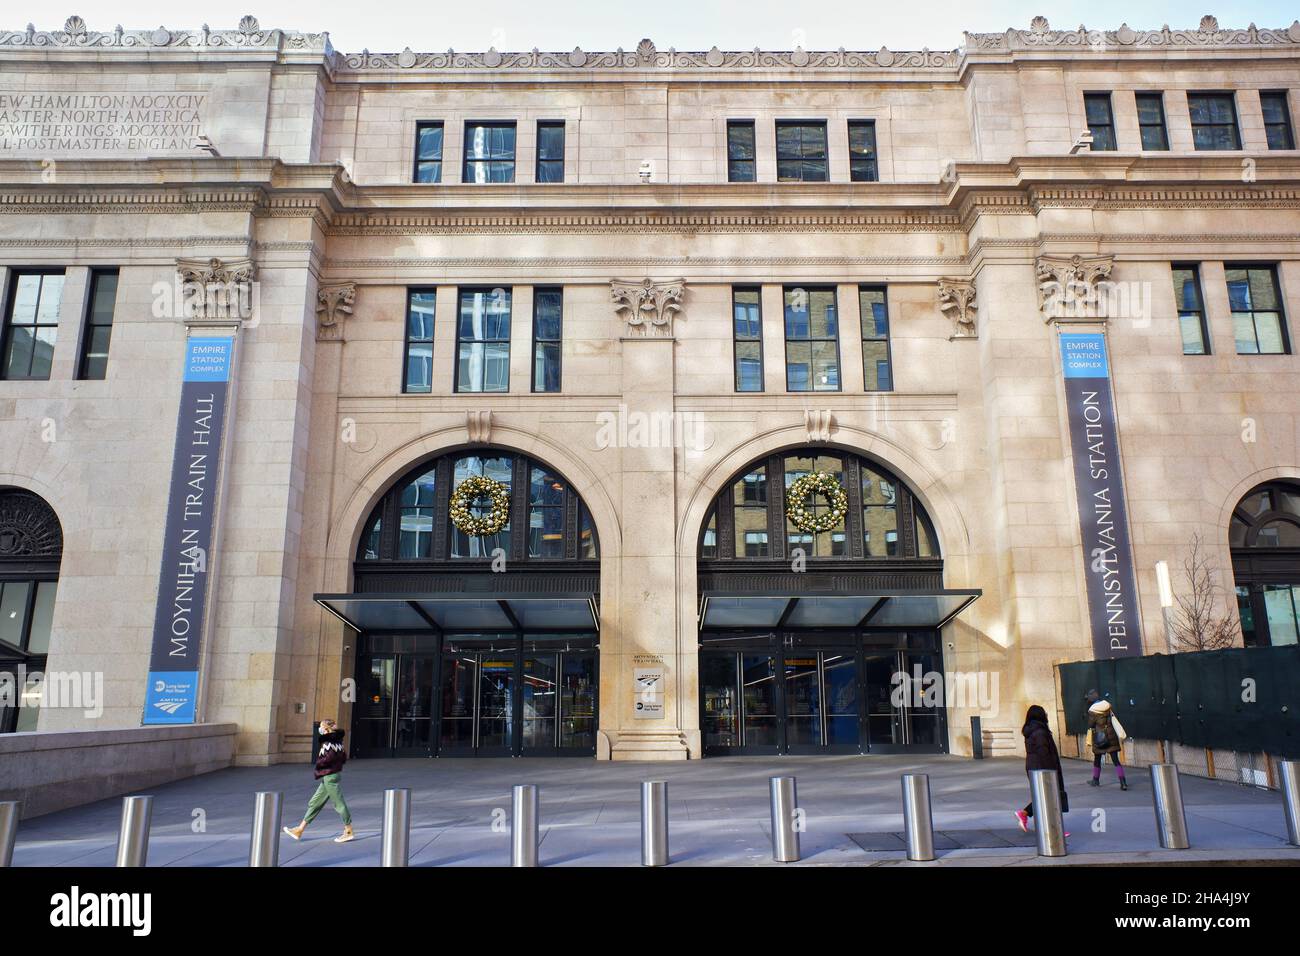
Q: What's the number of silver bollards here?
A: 11